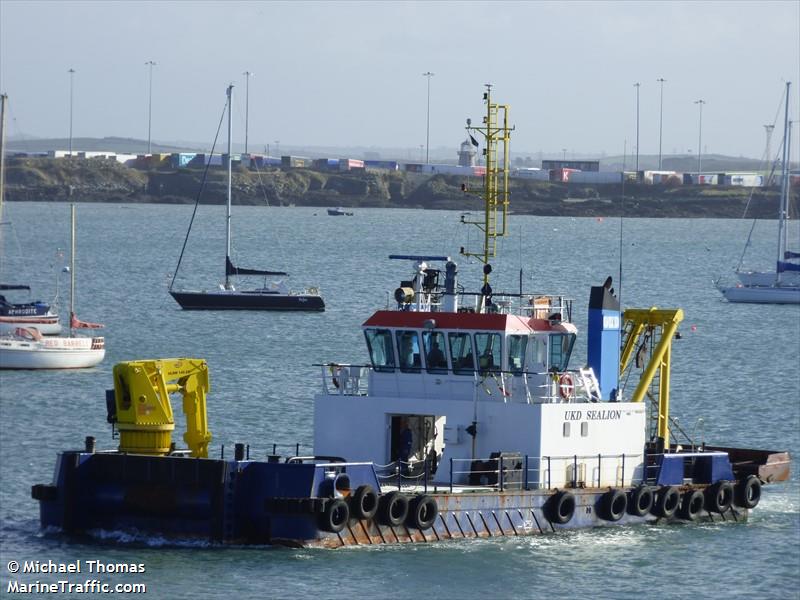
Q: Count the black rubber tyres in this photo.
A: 11